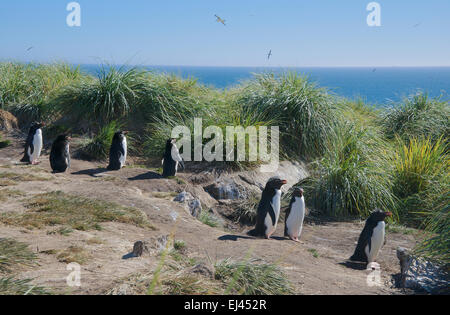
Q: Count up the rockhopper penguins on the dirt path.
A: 7